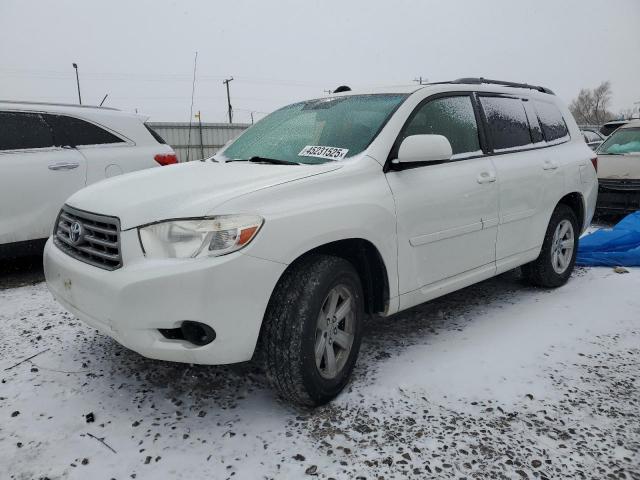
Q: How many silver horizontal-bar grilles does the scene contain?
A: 1